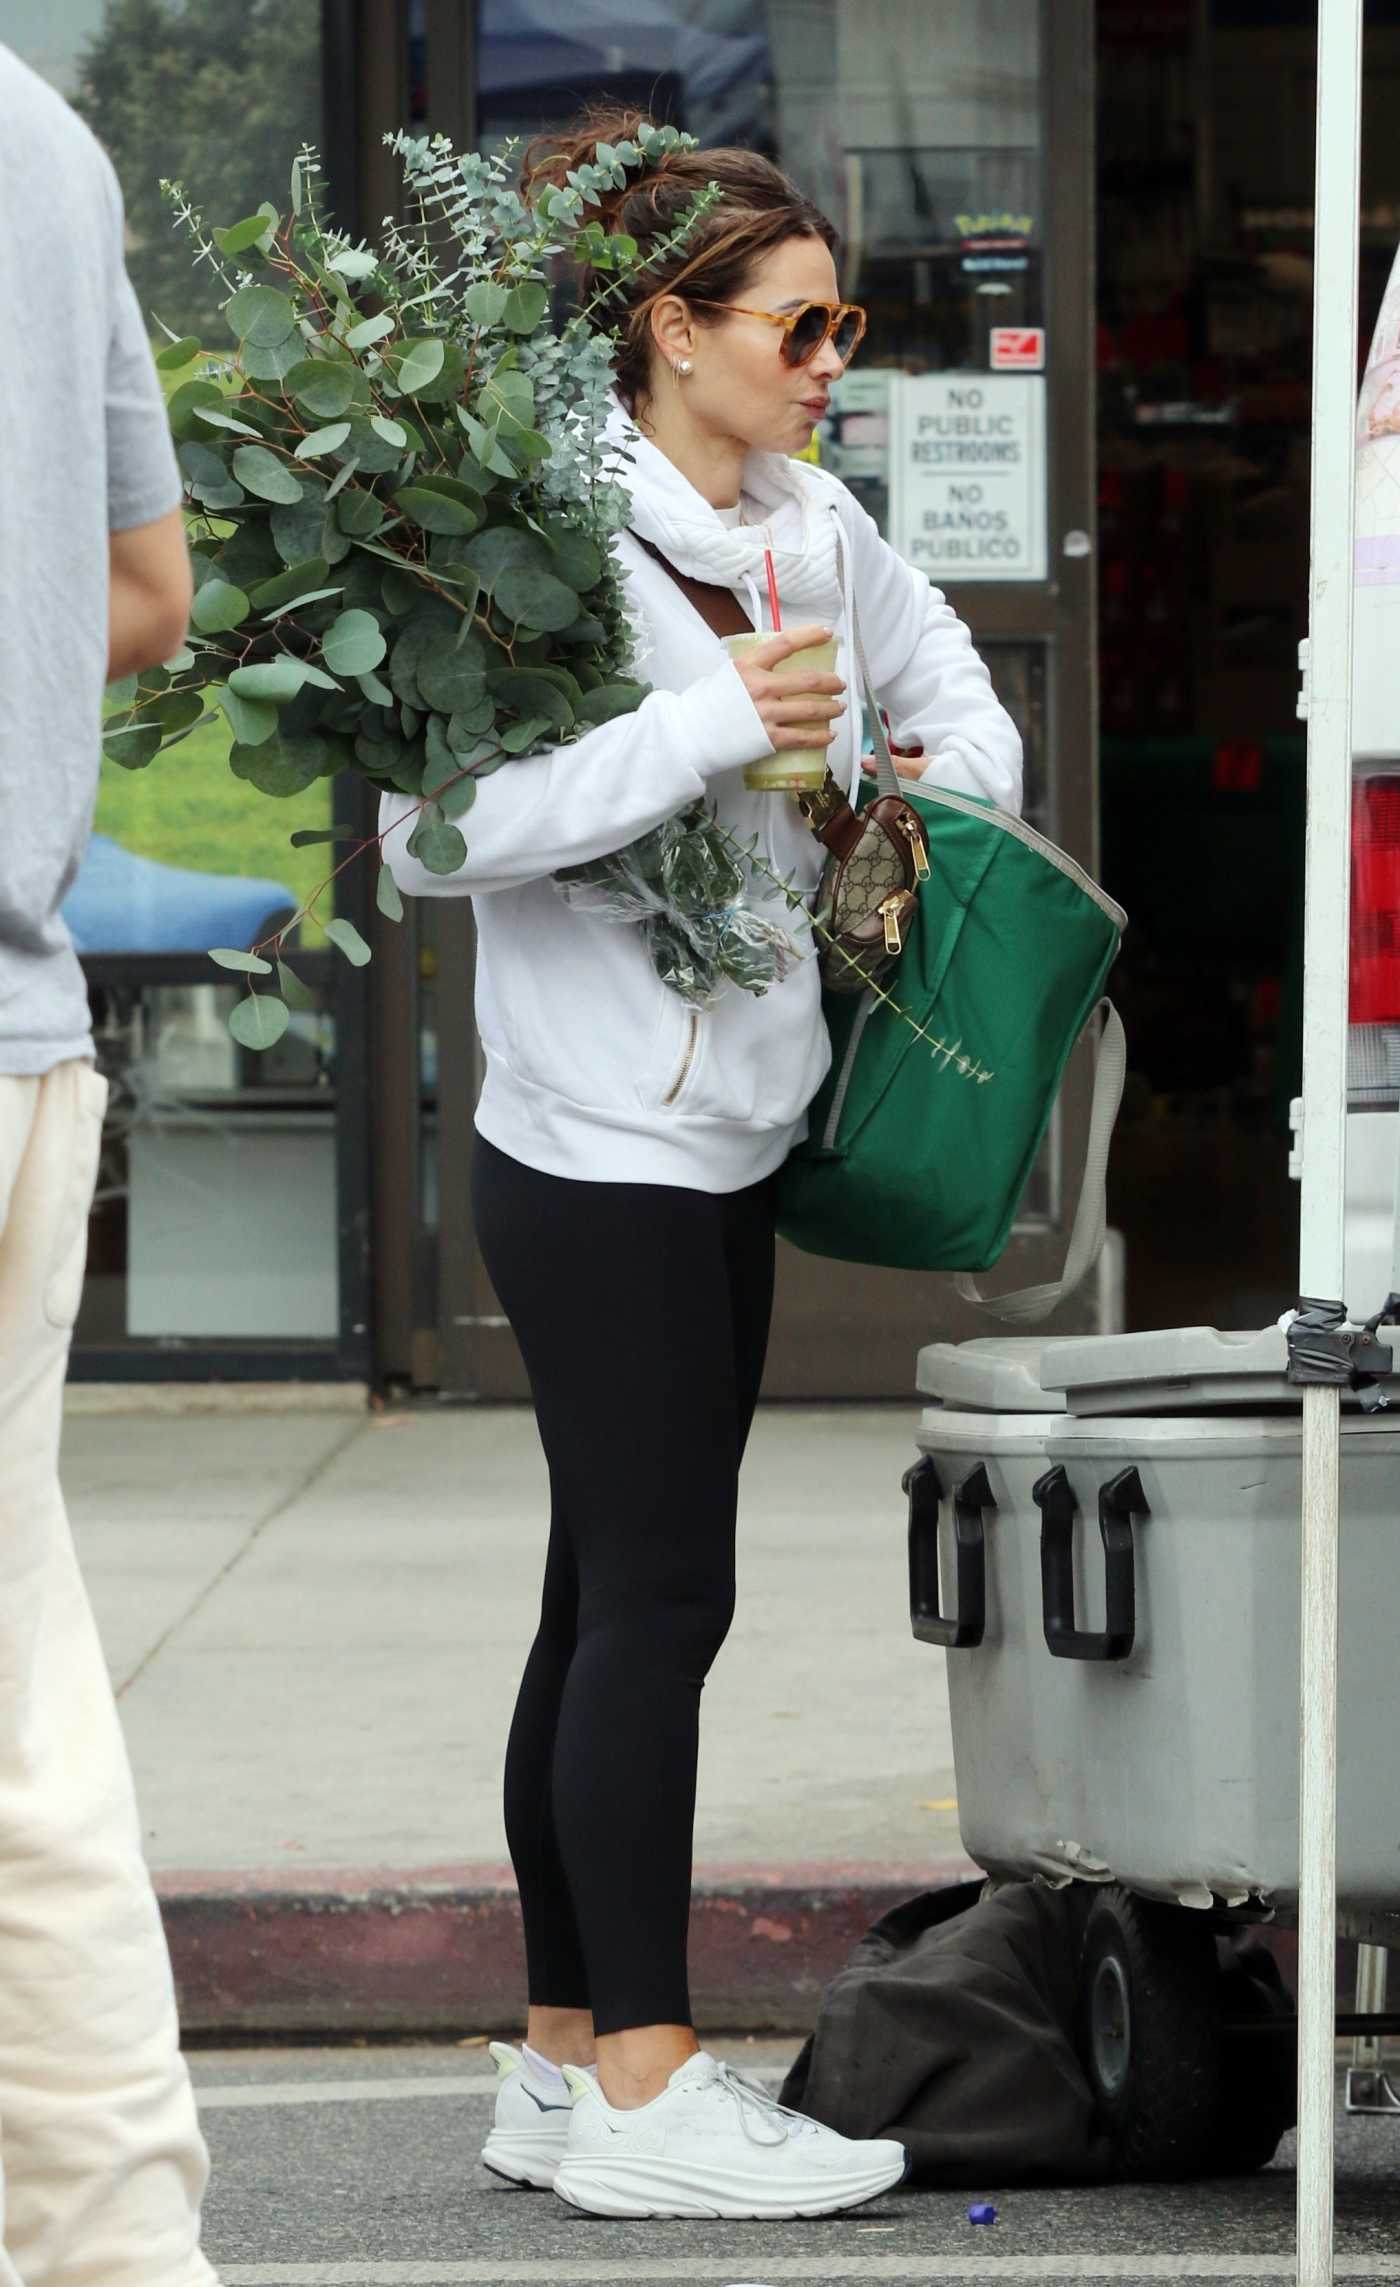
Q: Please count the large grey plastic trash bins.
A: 2